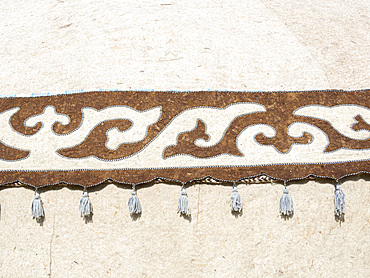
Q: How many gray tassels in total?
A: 7